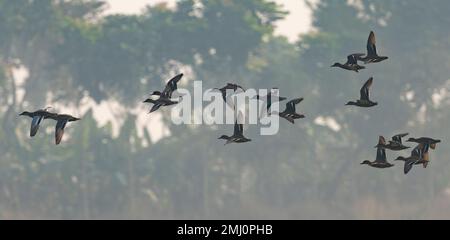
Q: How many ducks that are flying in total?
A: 15